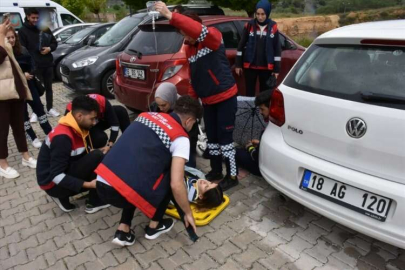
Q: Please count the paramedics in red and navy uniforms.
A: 5